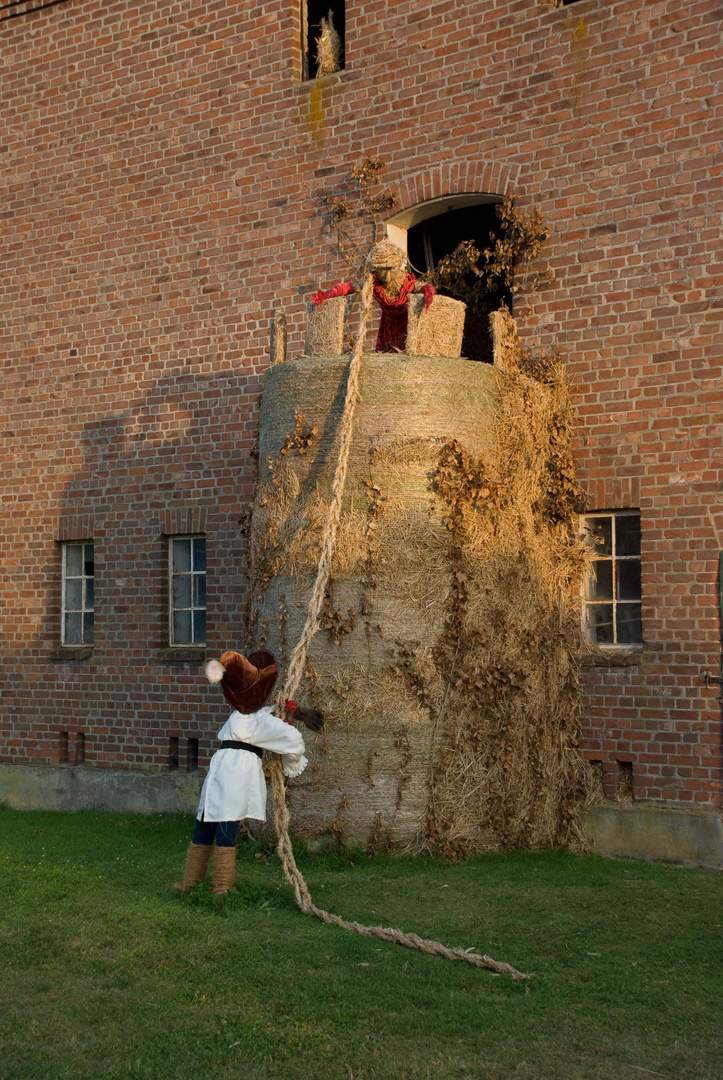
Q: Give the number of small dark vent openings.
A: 6